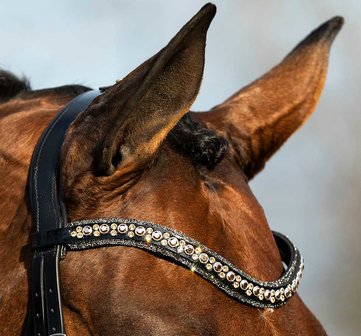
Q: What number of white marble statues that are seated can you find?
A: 0